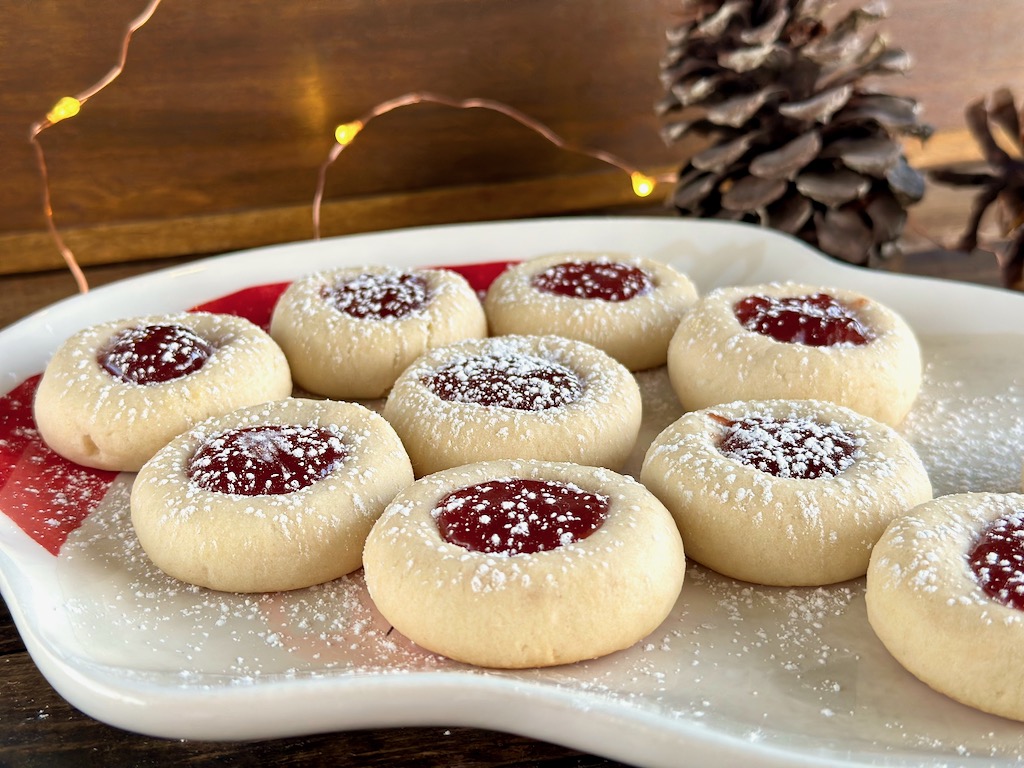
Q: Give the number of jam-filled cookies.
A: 9